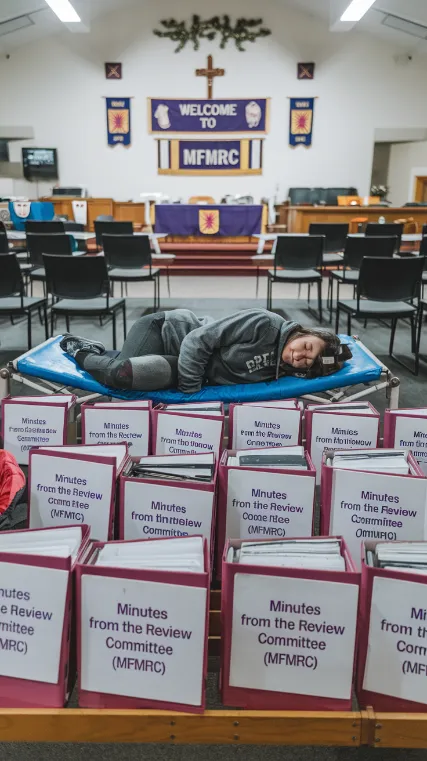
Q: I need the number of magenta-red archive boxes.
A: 14